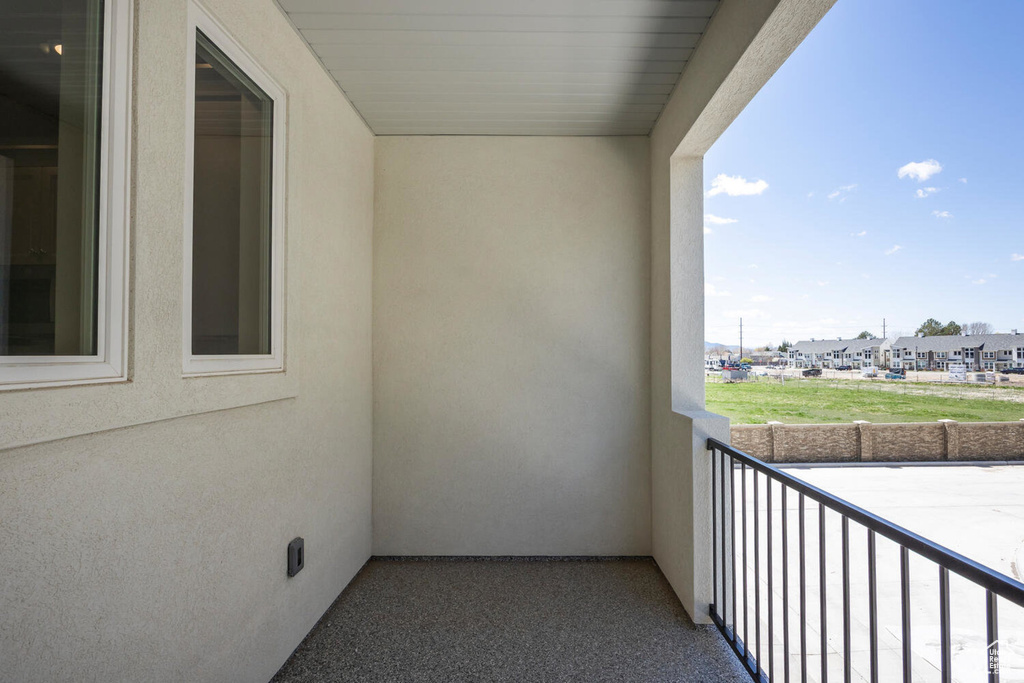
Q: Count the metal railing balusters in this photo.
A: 14